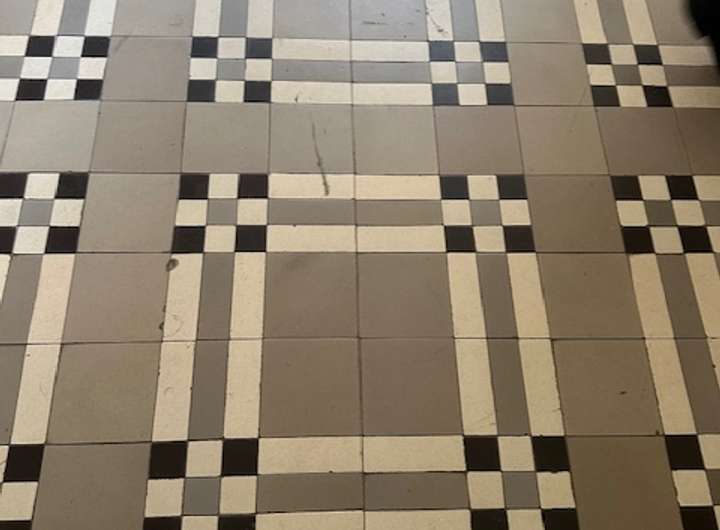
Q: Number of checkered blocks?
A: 12